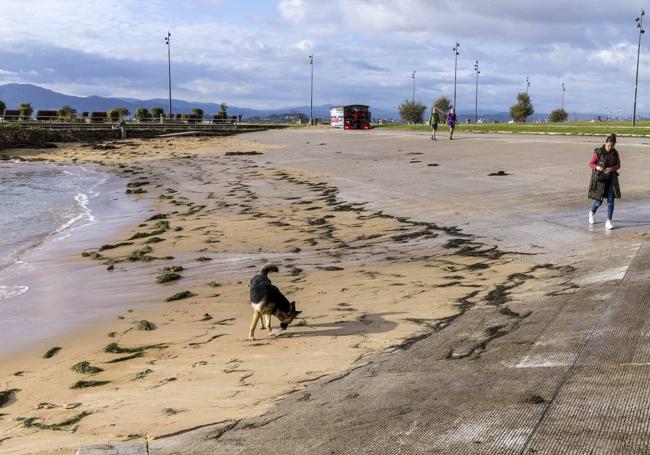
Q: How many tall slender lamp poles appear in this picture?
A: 8